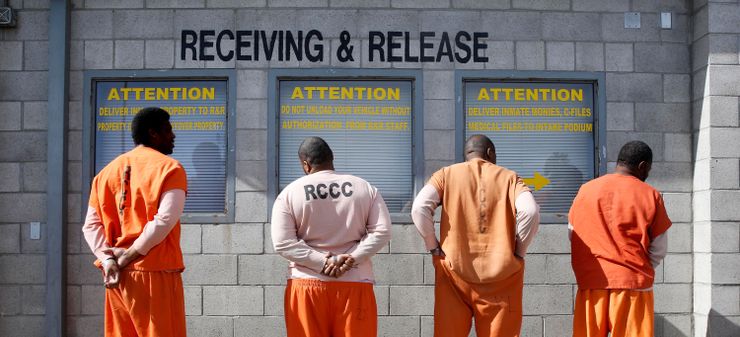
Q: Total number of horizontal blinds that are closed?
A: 3